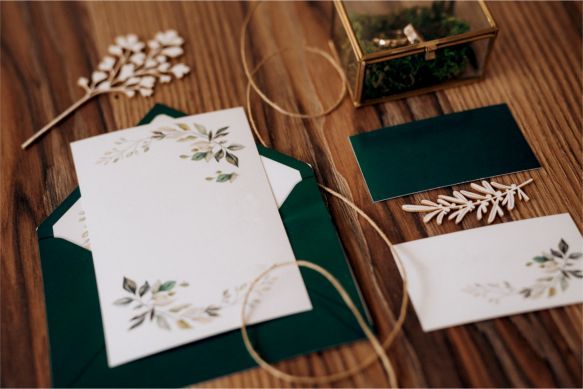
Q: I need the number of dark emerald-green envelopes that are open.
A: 1